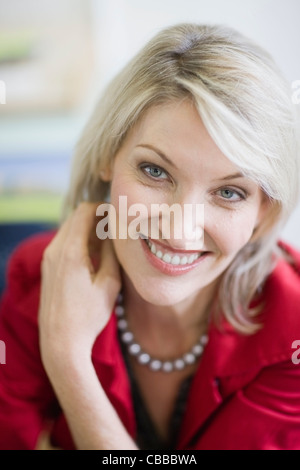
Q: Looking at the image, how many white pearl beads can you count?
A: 12